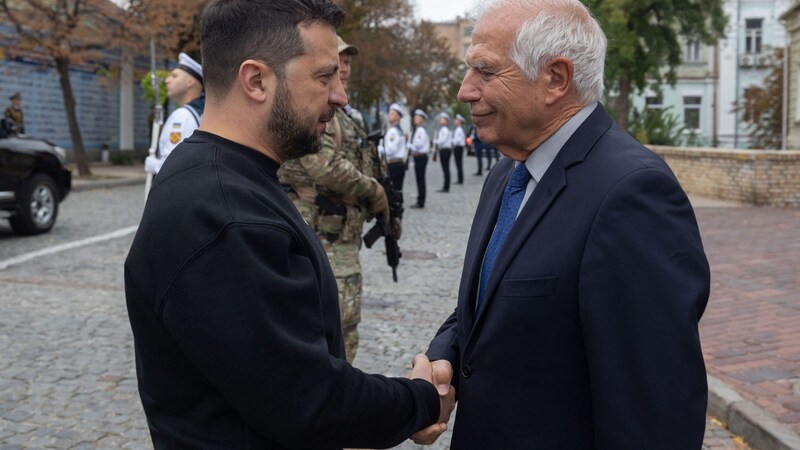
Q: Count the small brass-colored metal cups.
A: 0